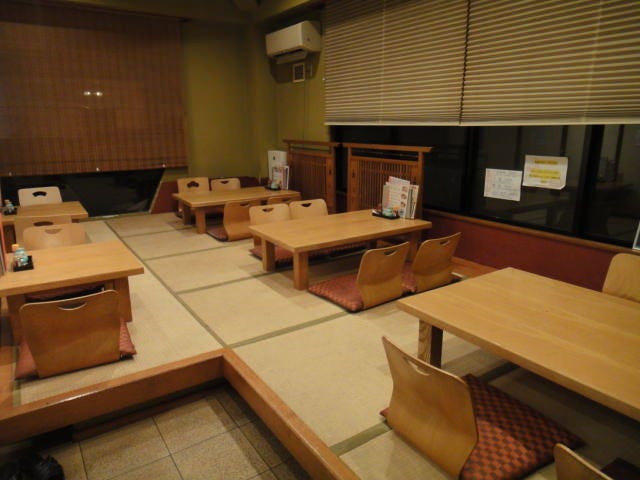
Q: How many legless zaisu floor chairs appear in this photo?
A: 15